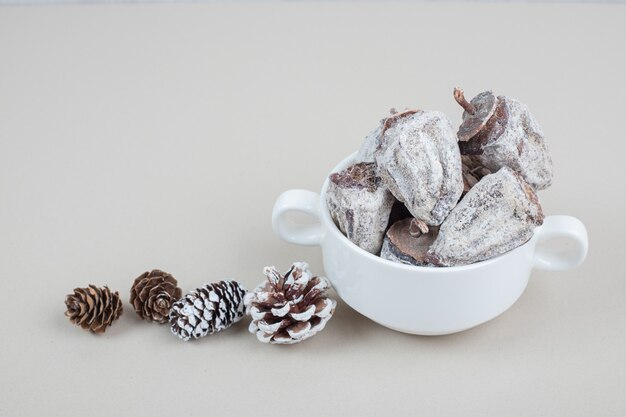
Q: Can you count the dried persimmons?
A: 6